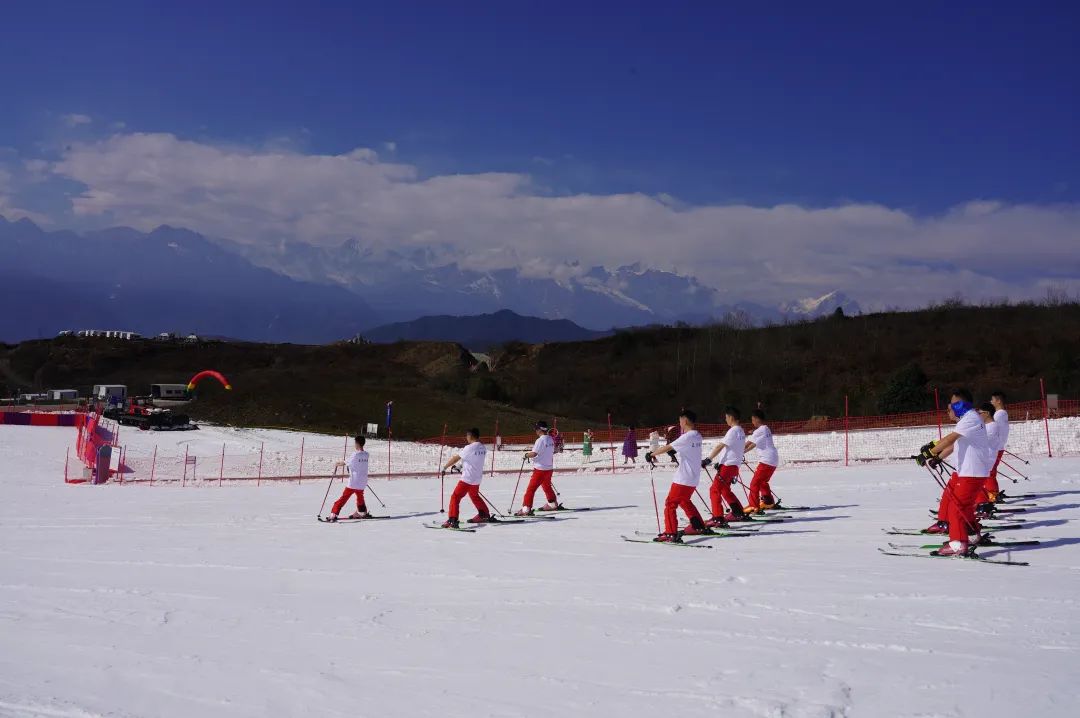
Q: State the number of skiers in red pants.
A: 10